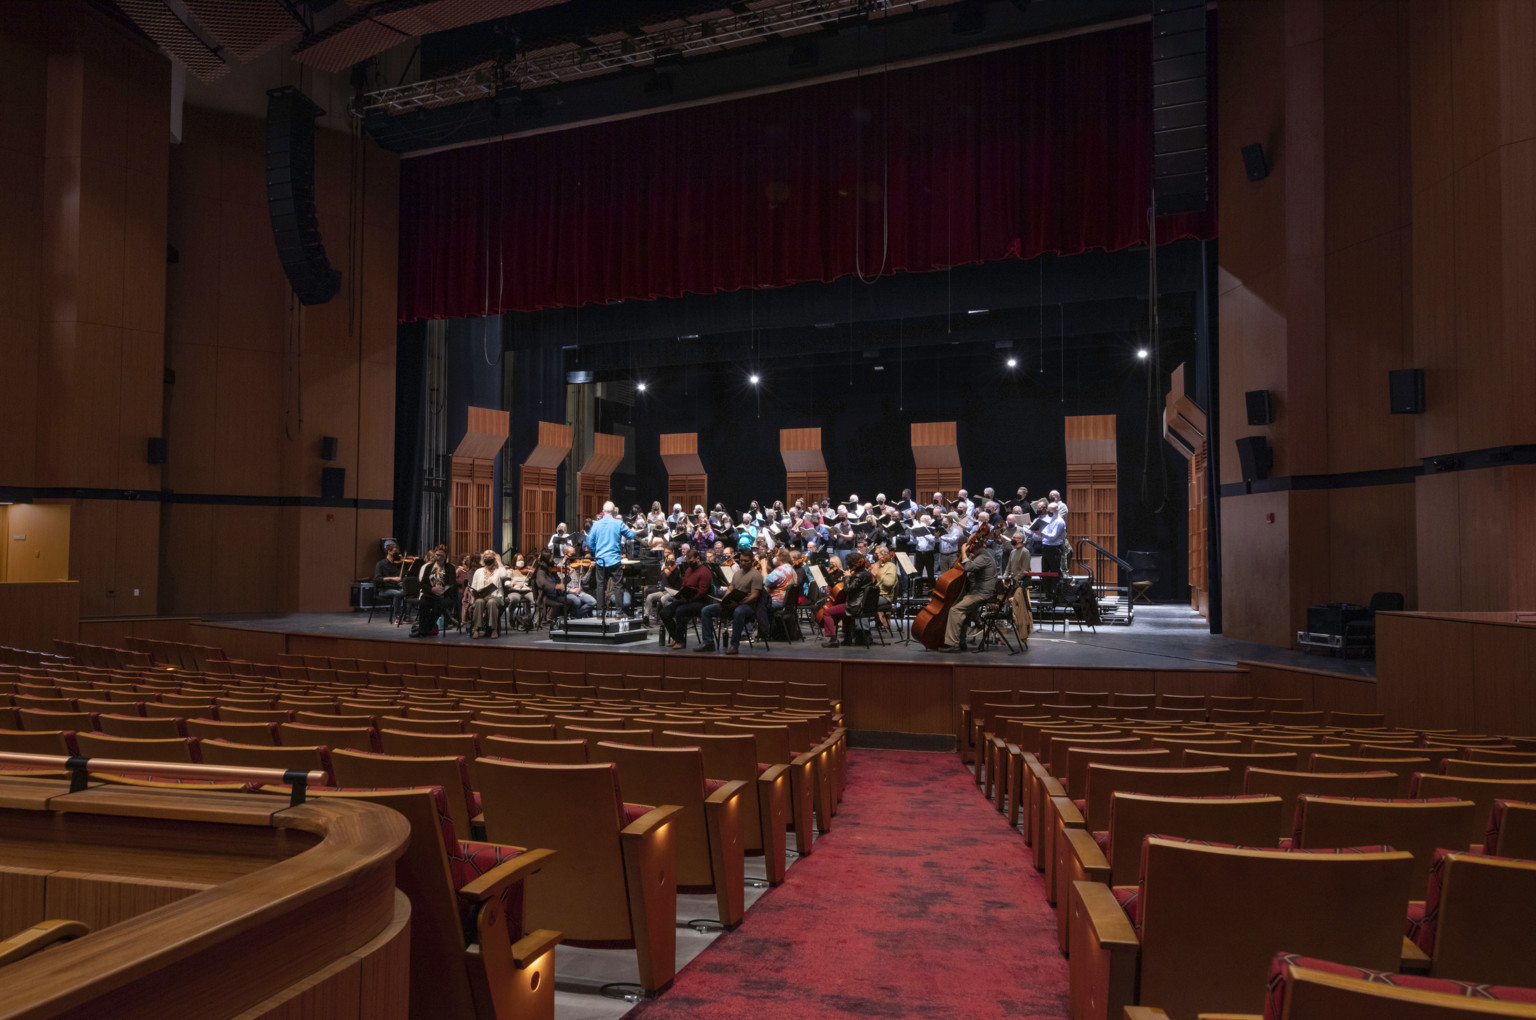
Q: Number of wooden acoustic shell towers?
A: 10